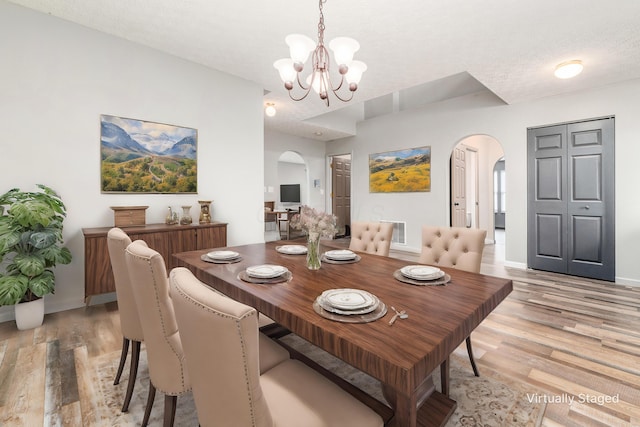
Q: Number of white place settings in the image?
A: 6